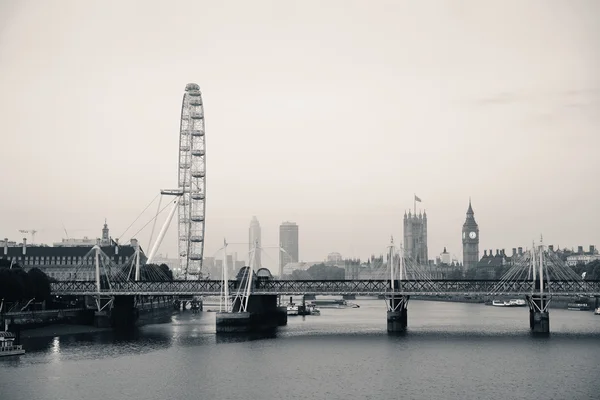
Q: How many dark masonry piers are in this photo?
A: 4